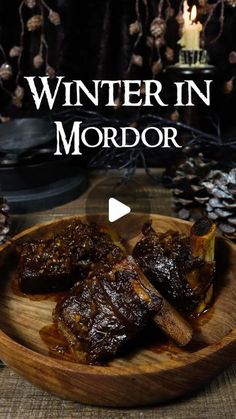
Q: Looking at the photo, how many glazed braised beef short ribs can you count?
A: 3